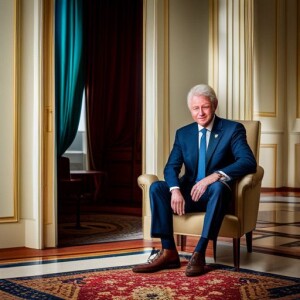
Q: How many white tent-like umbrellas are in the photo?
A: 0